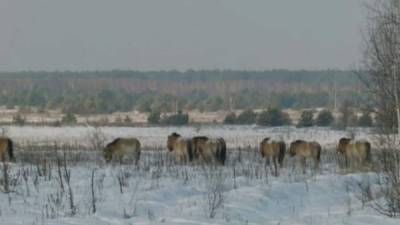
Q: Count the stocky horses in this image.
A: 7